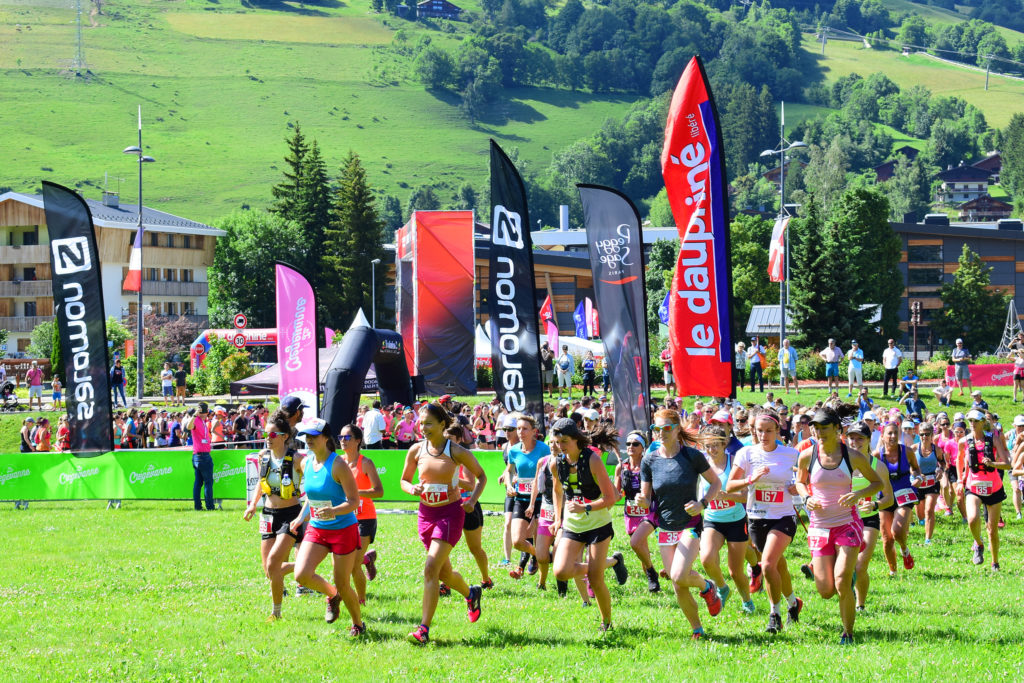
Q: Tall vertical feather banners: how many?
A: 5